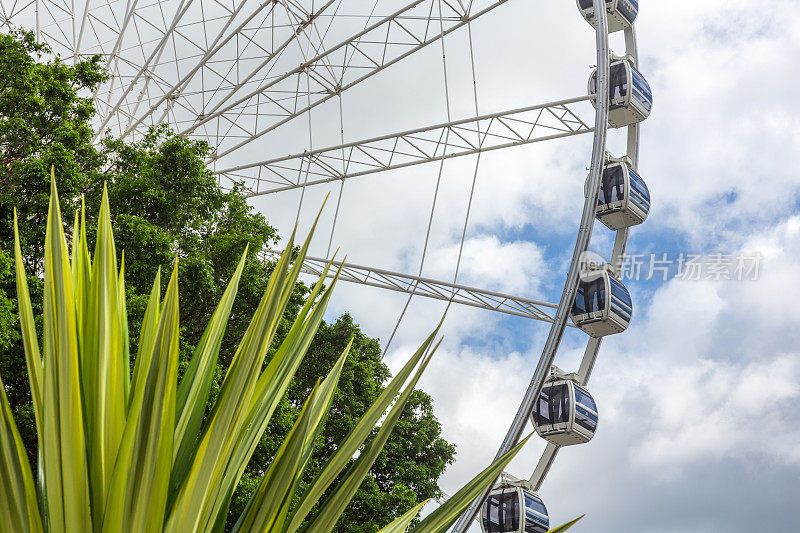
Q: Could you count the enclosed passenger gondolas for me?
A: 6